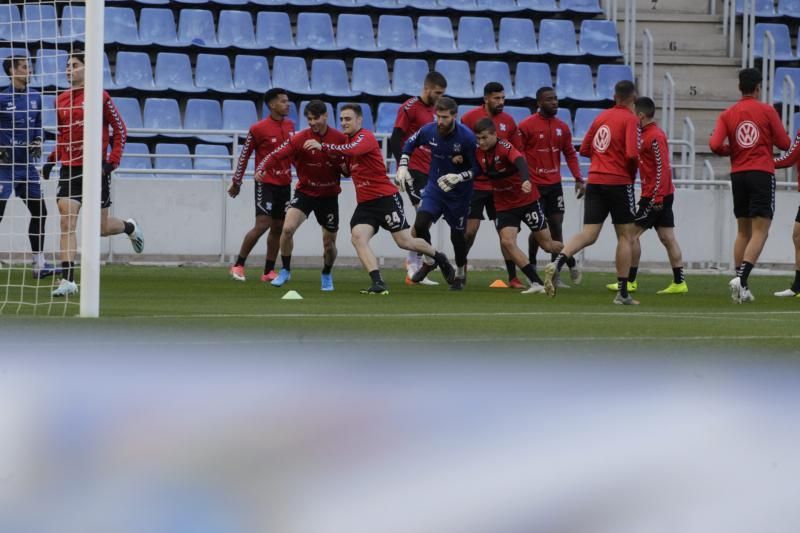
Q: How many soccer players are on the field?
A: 14